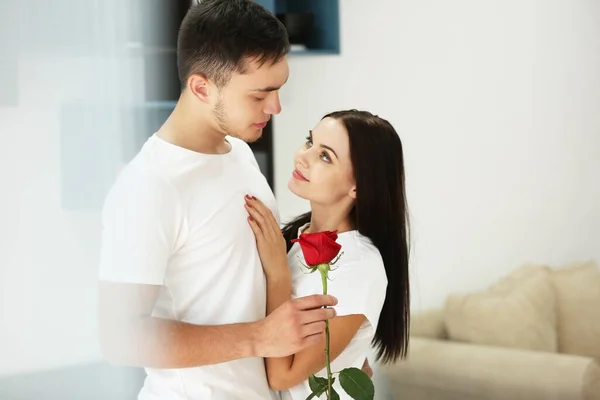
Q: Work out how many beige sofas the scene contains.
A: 1